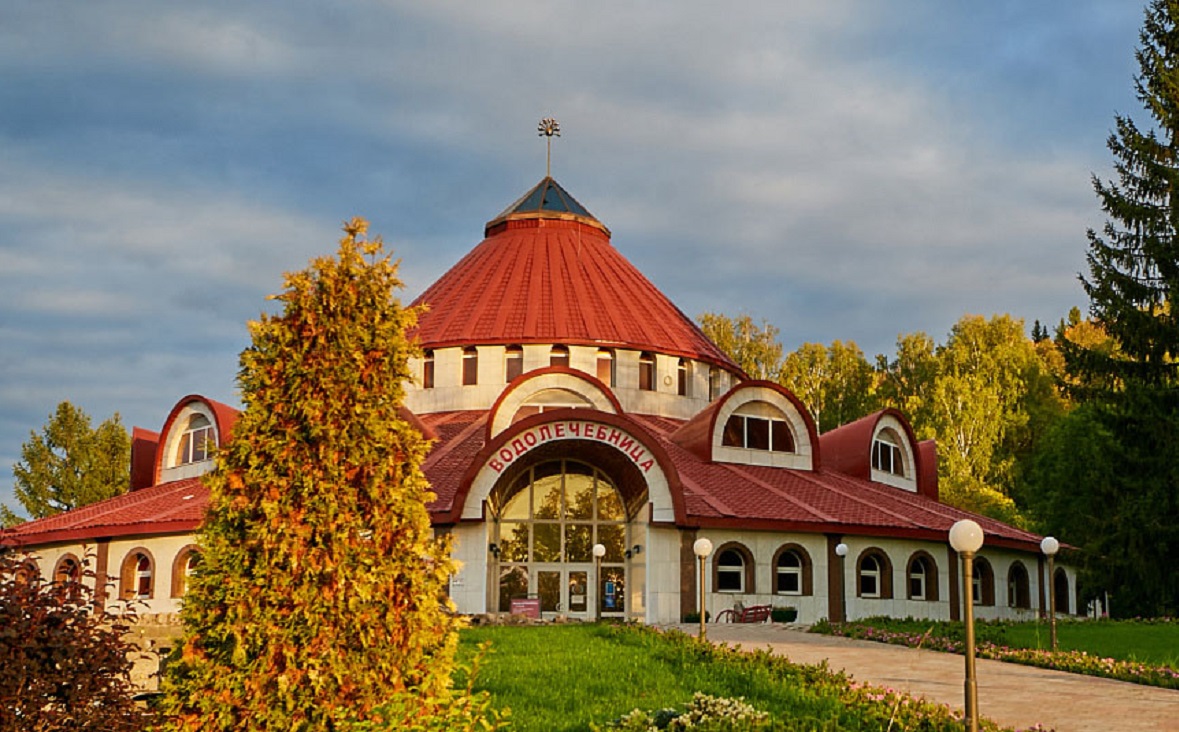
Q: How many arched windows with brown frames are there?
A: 11